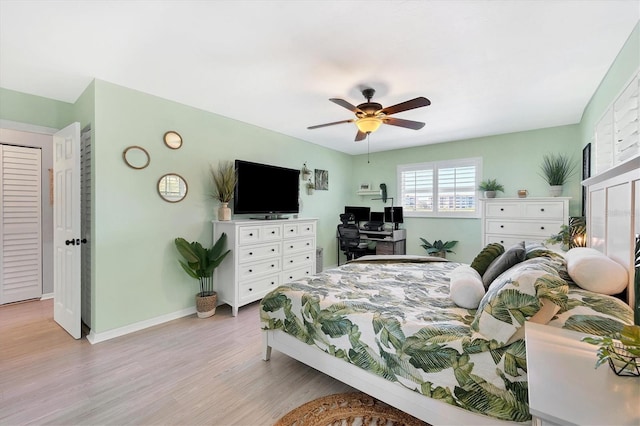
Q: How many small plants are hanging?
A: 2